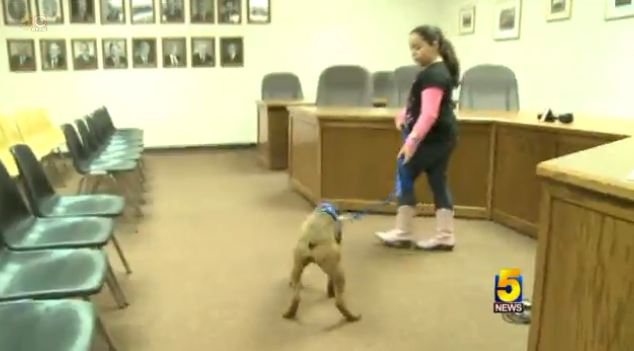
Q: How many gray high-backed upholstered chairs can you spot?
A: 5